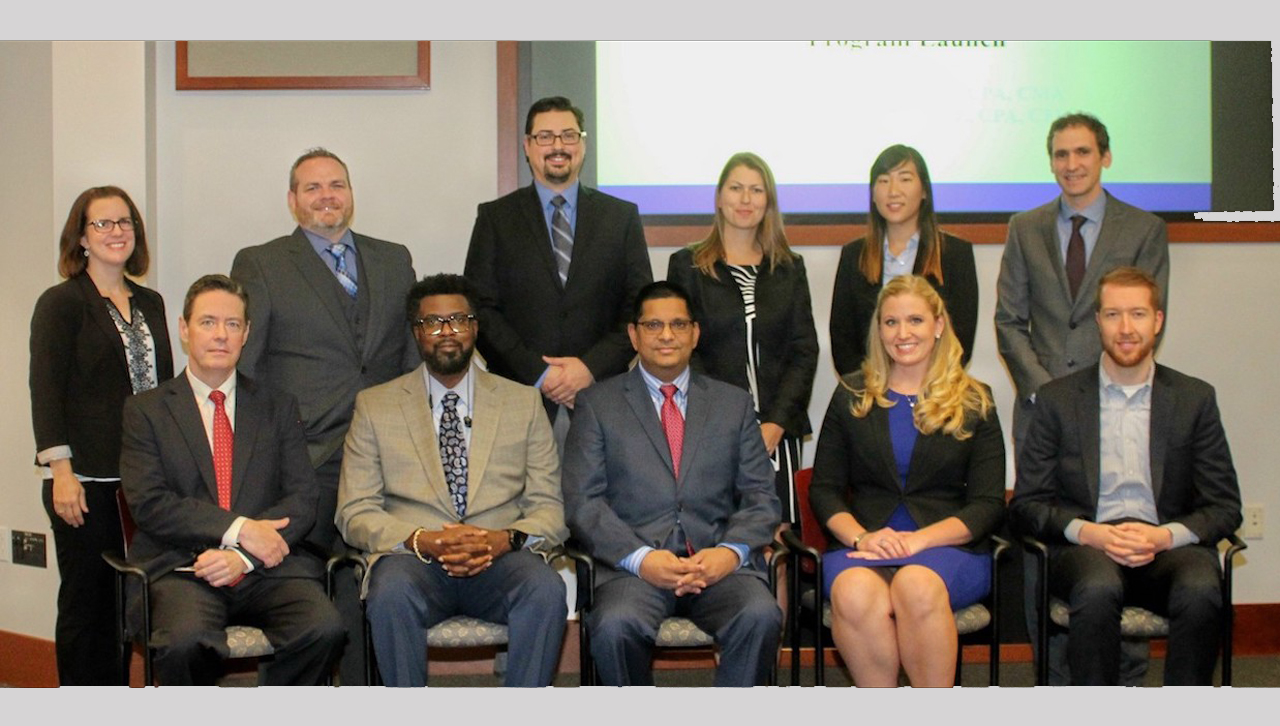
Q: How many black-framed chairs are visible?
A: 5